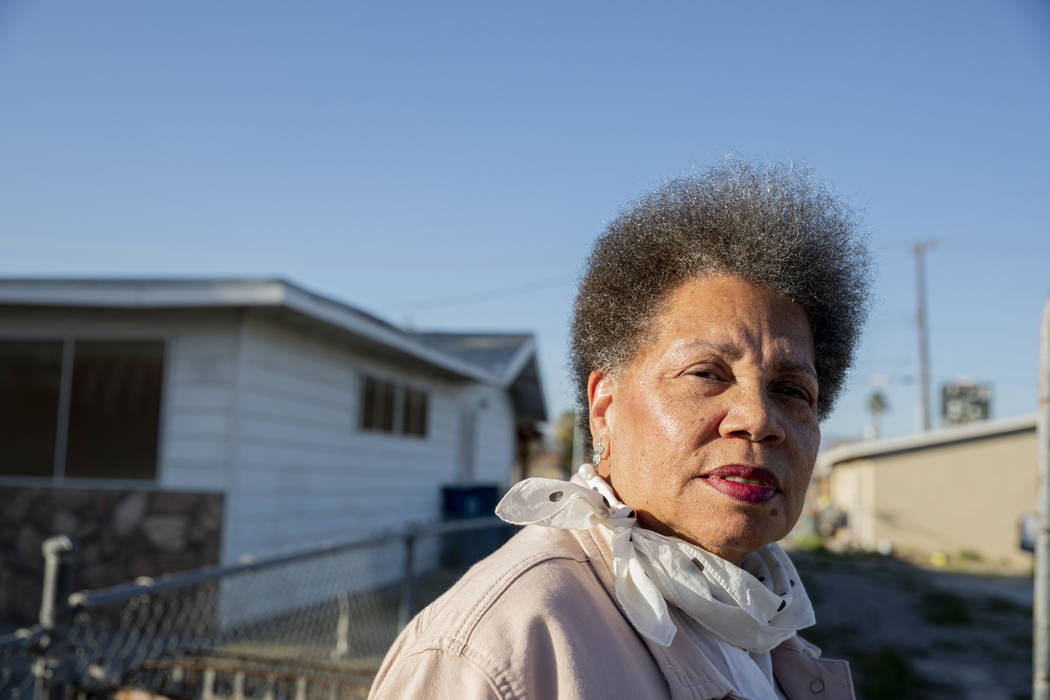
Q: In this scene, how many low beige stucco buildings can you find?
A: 1